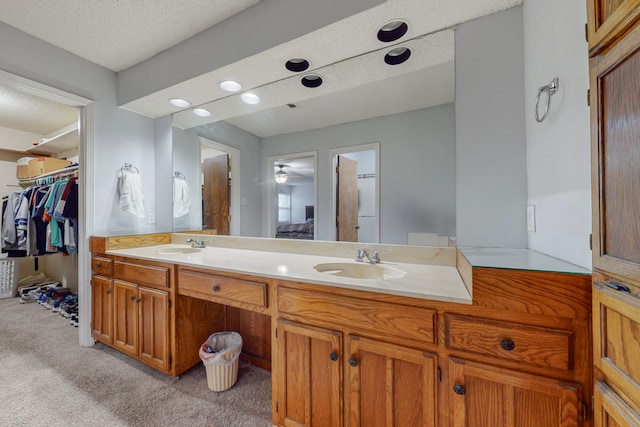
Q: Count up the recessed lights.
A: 4